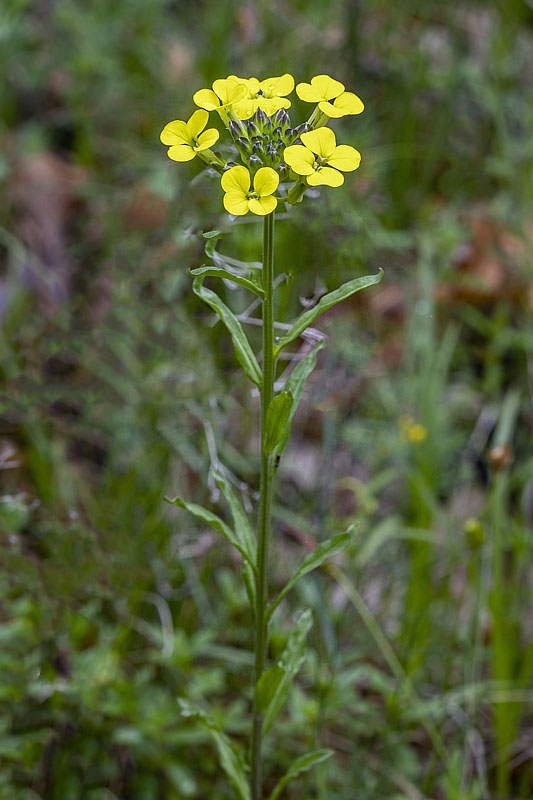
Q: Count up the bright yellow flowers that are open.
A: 6